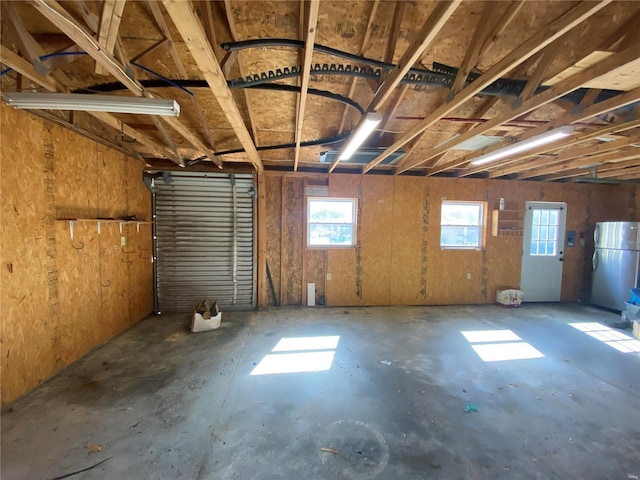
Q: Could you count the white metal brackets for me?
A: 4